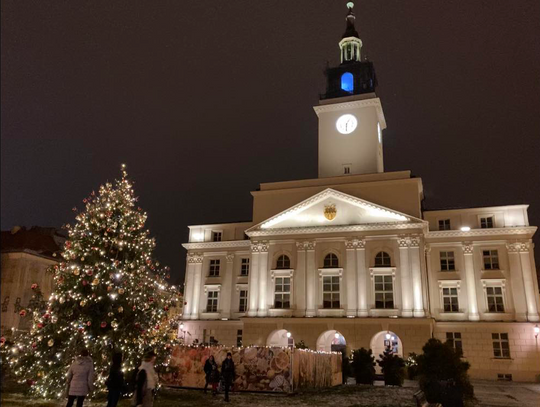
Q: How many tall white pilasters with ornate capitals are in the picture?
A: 14